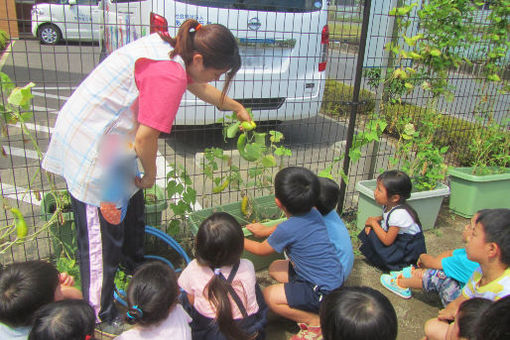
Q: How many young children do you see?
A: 12